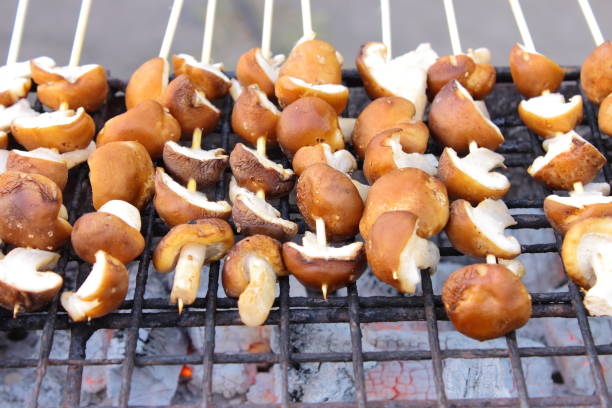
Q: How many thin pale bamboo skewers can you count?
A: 10